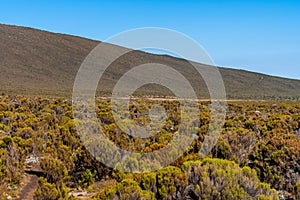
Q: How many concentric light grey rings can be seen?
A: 2